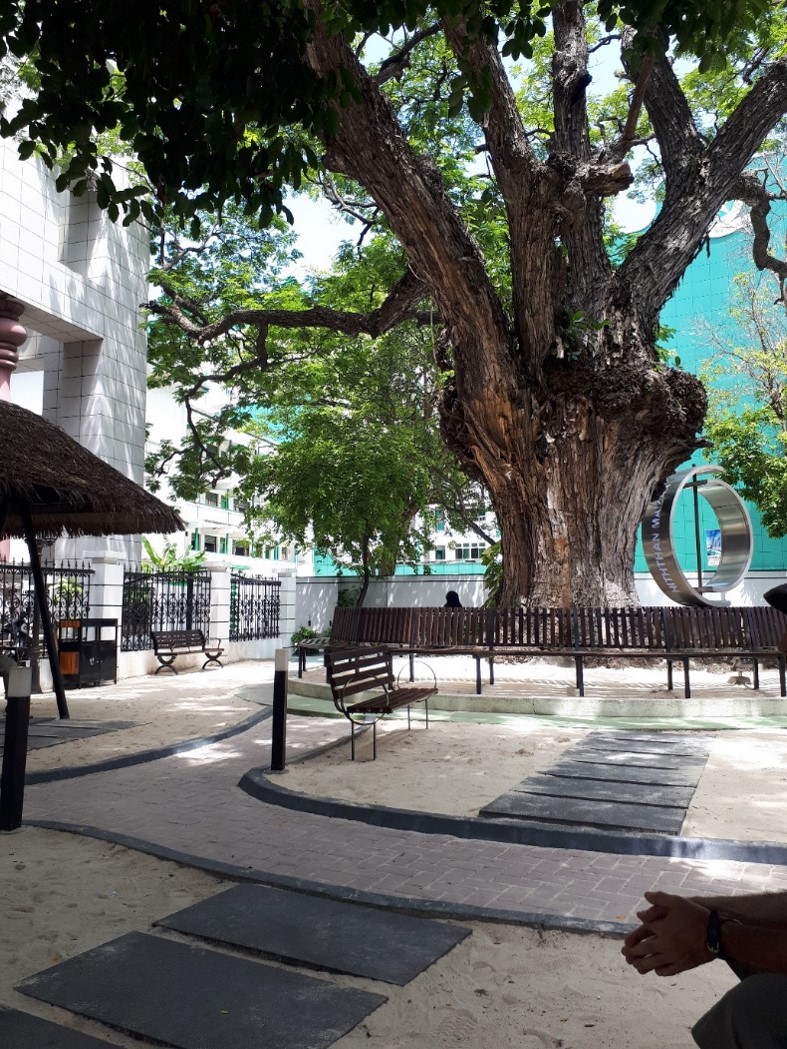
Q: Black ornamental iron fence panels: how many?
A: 3